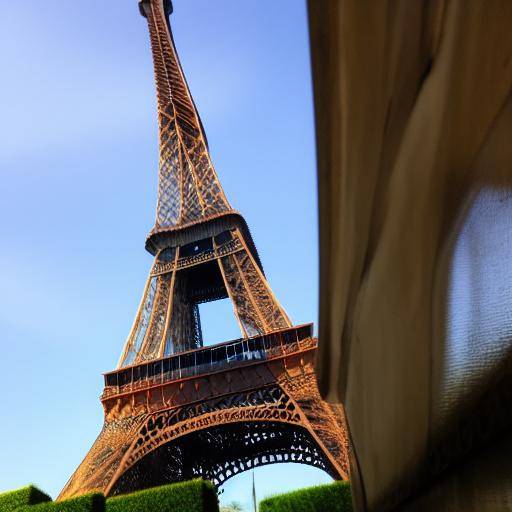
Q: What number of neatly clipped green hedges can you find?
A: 4